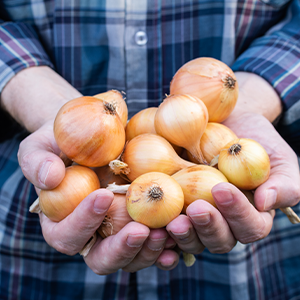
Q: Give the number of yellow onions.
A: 12